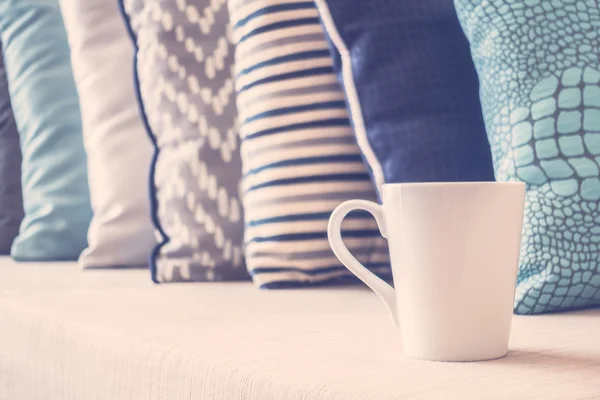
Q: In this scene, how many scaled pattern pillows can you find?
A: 1